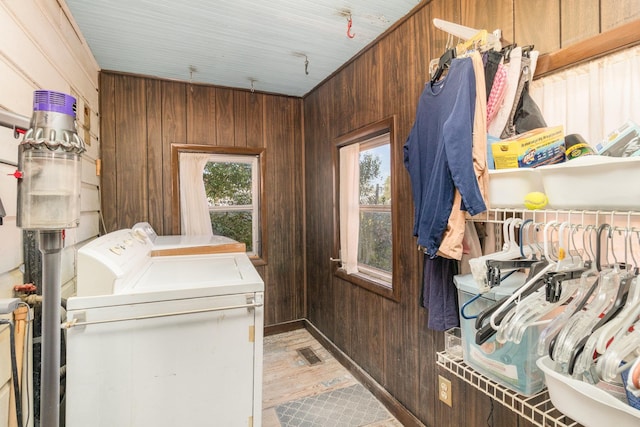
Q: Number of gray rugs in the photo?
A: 1